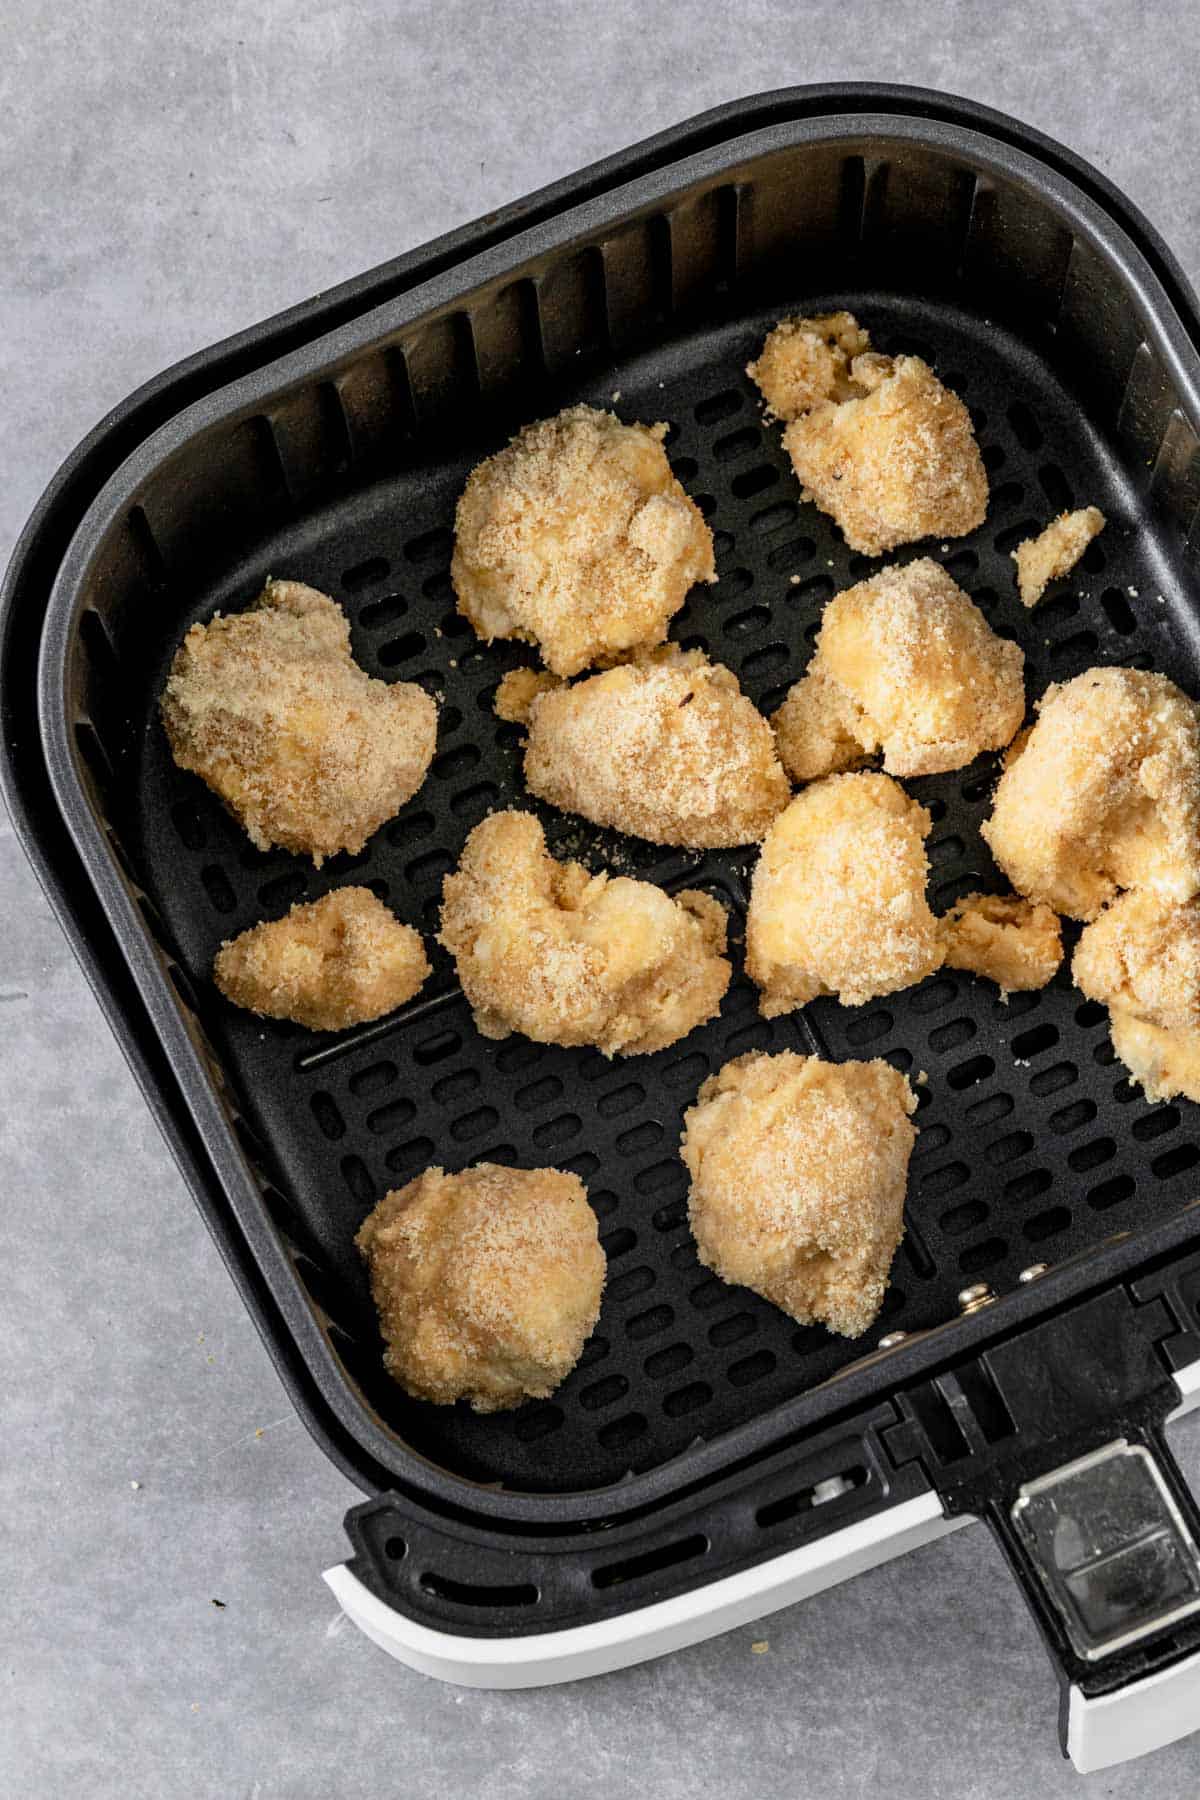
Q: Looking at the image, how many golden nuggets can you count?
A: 12